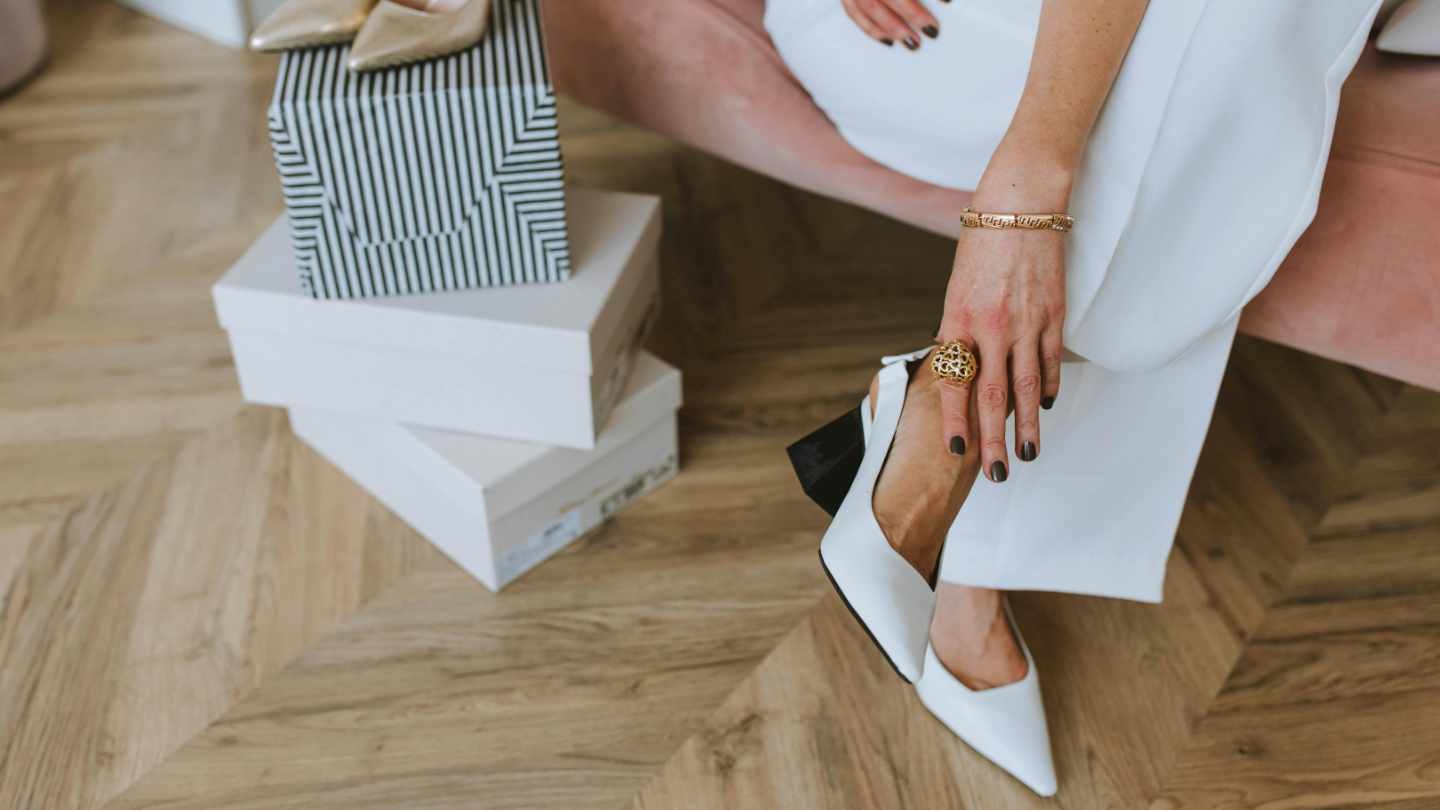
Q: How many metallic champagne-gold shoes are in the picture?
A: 2